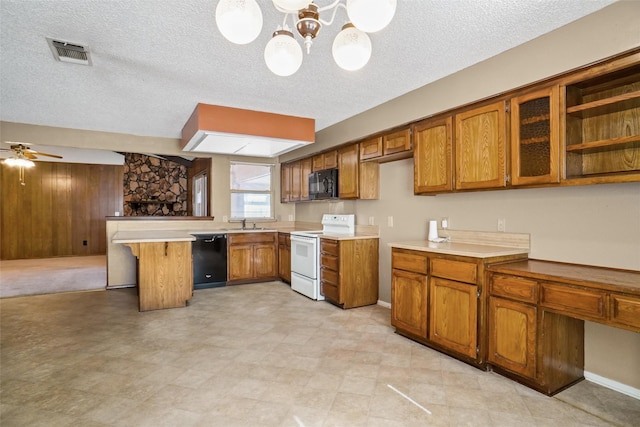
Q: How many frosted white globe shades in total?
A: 5